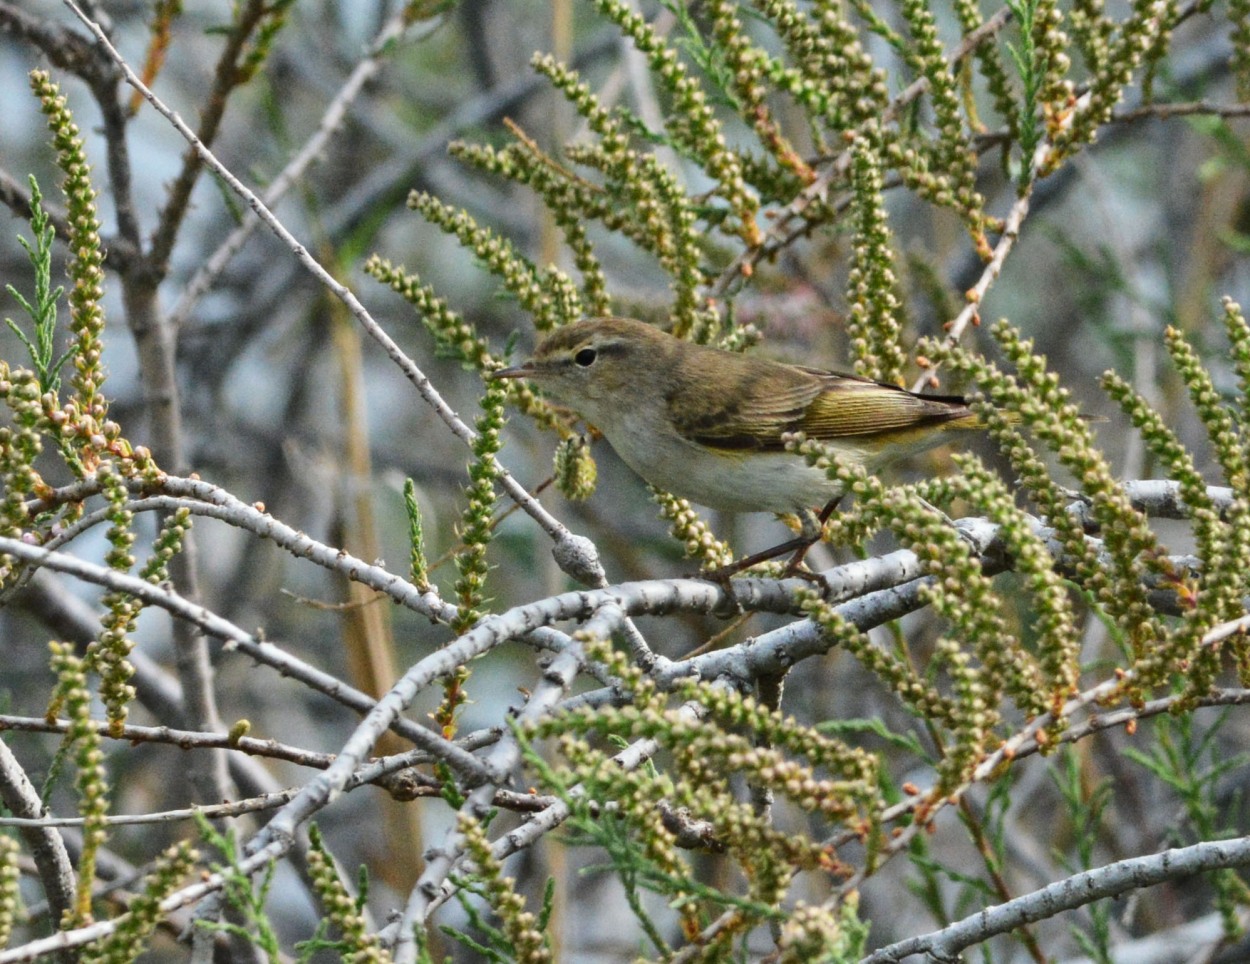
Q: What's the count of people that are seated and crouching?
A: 0